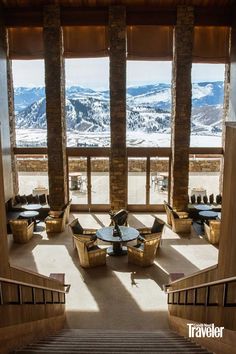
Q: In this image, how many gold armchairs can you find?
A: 11